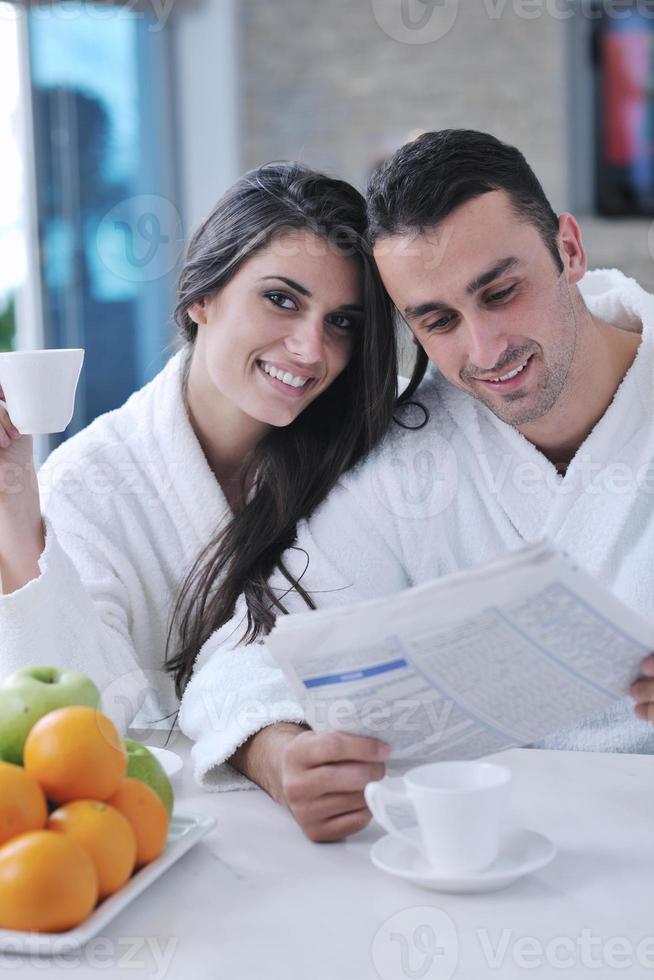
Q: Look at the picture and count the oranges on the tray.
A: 5